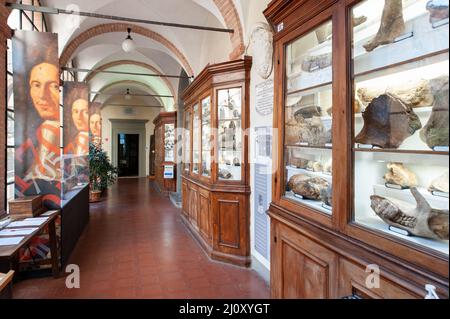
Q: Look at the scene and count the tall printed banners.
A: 3